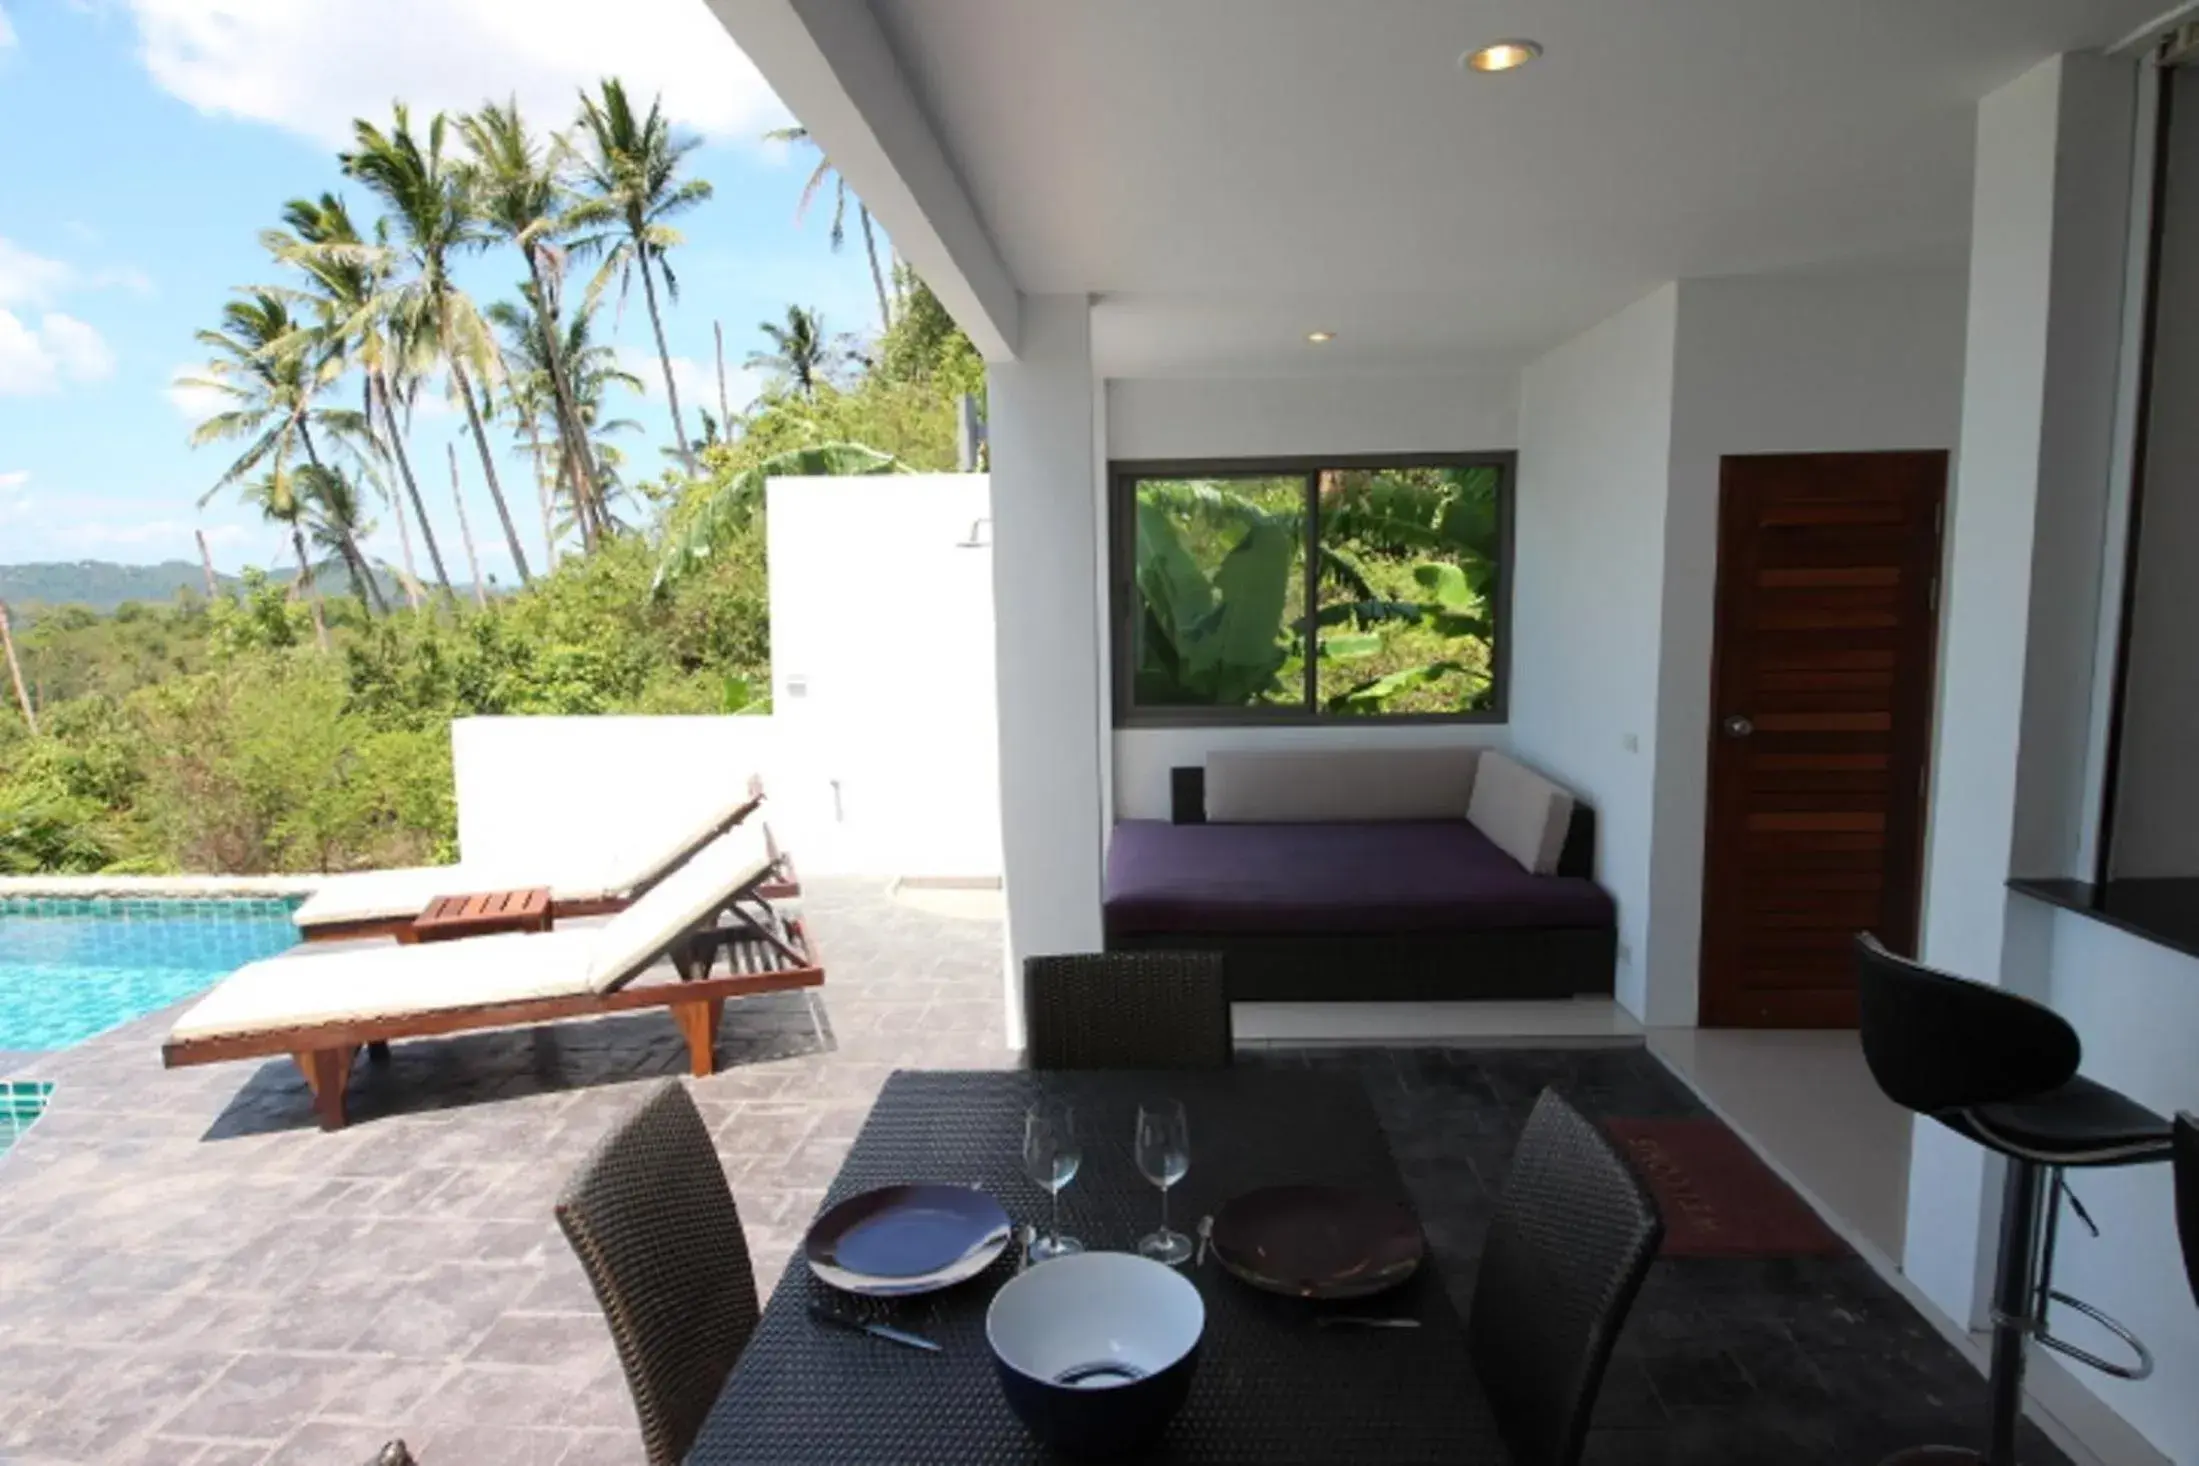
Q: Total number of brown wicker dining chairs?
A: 3